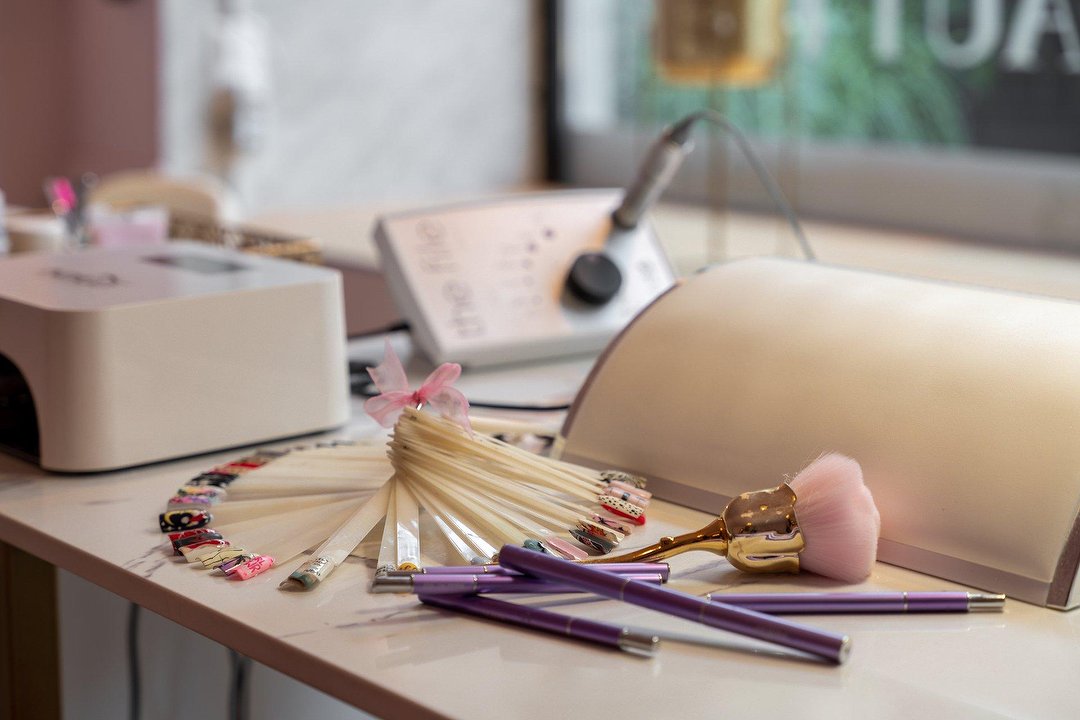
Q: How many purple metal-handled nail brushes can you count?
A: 5